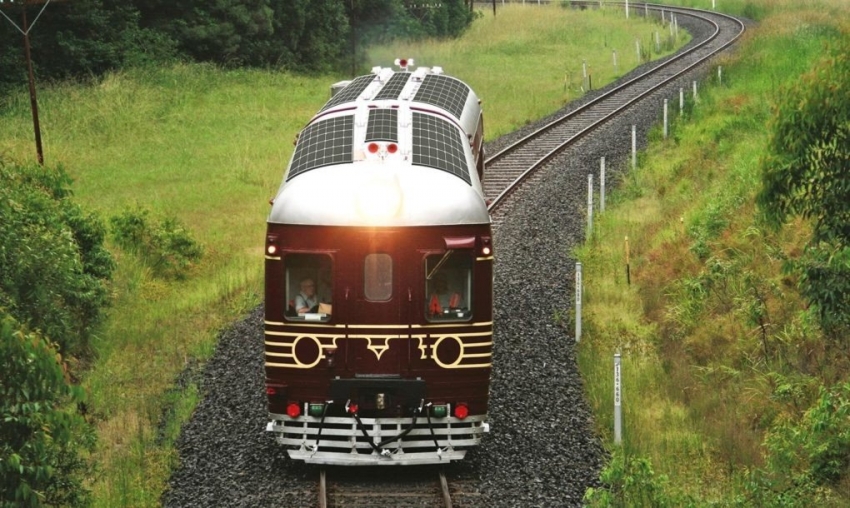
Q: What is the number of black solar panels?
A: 6